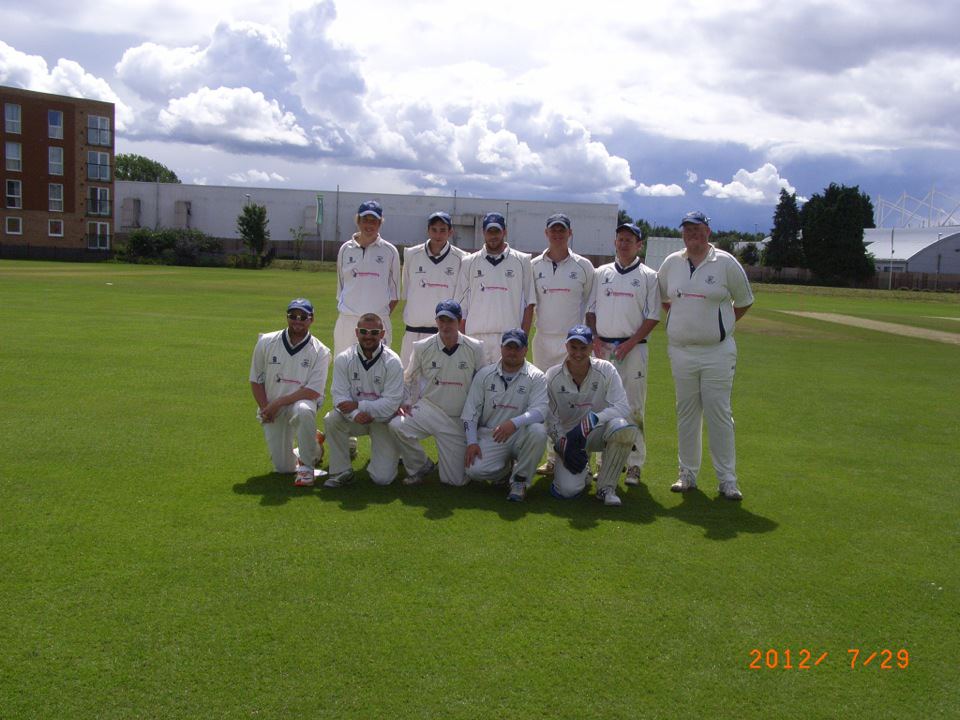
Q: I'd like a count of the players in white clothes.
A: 11